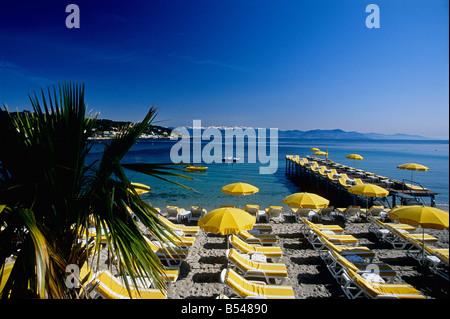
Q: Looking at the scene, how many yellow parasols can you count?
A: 10